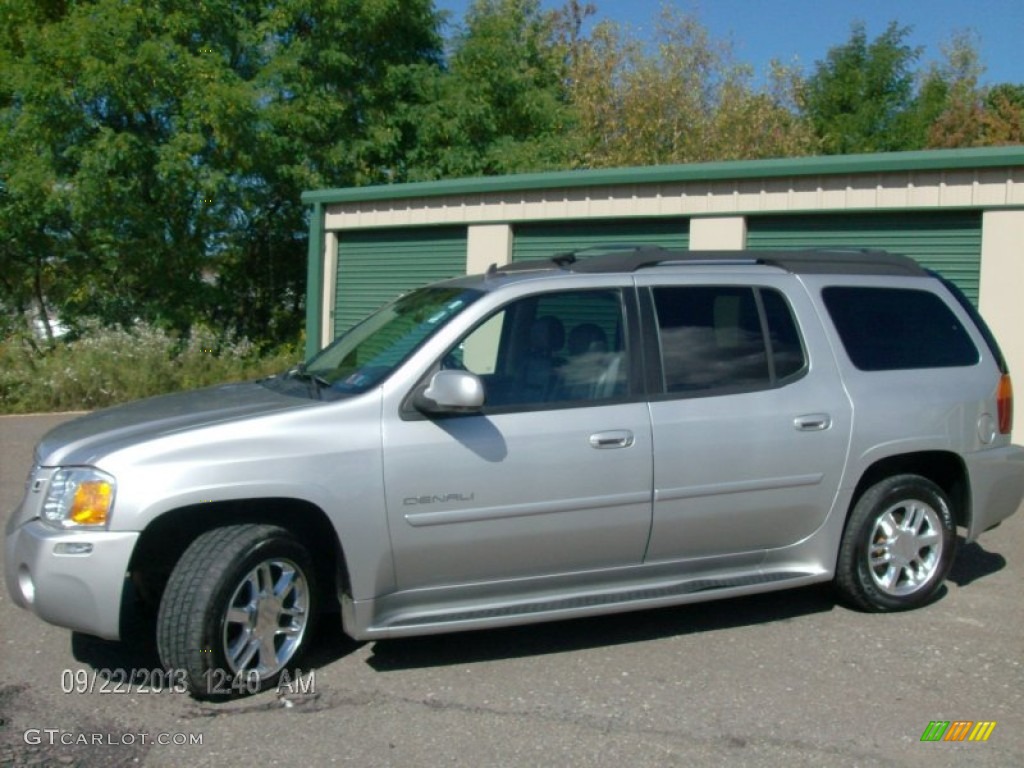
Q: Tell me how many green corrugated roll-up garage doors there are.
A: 3